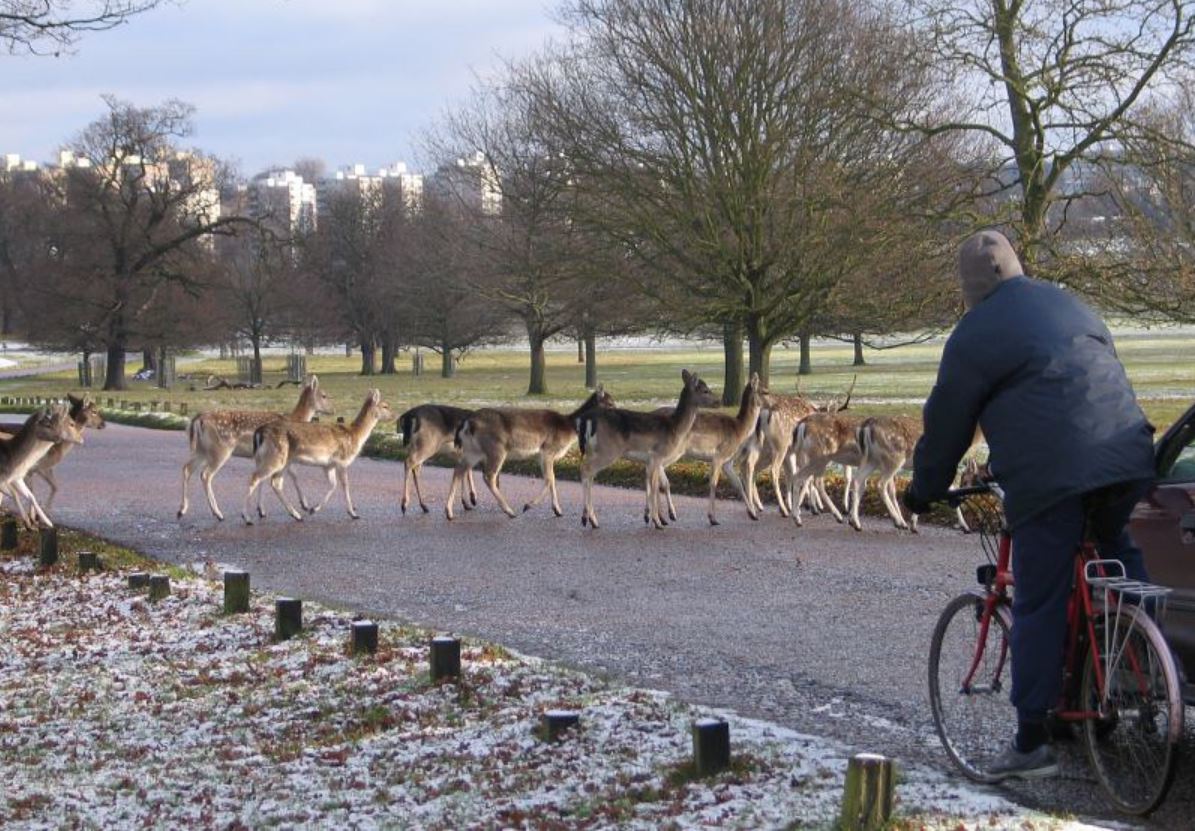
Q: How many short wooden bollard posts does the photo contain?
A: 12